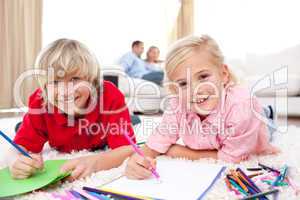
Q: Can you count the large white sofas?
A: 1